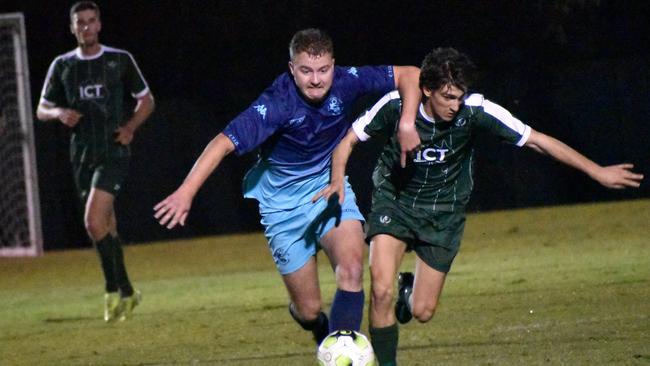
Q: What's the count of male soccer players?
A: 3